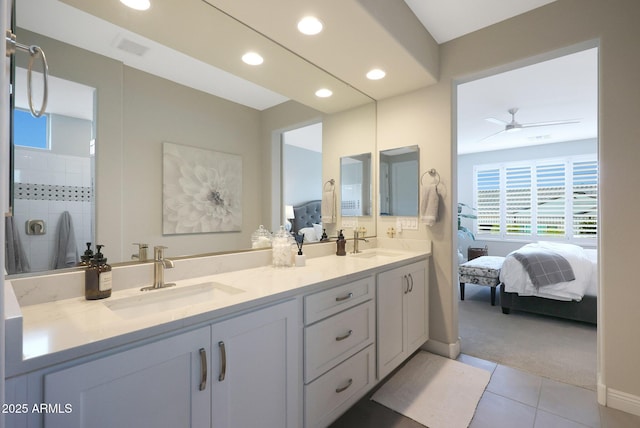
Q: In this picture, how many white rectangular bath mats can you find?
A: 1